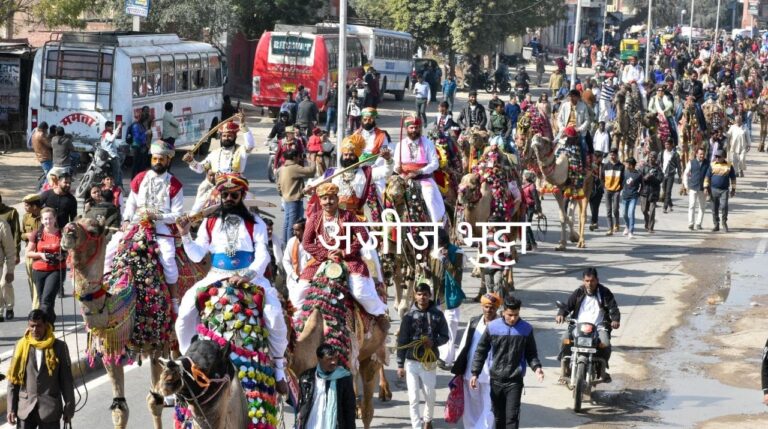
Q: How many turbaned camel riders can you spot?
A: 7